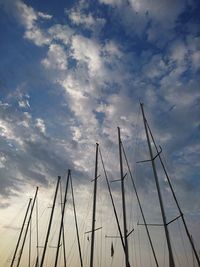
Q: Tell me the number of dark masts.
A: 7